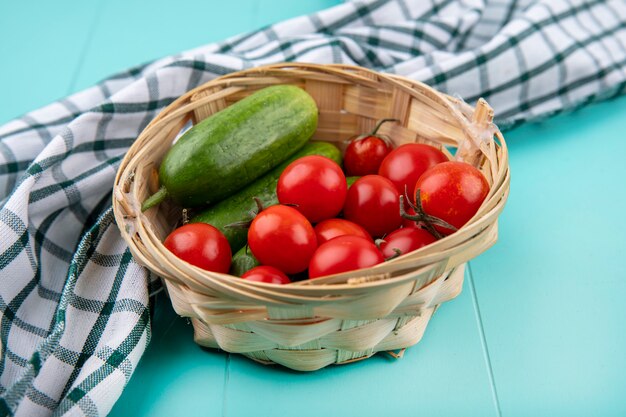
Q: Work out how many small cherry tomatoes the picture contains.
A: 11